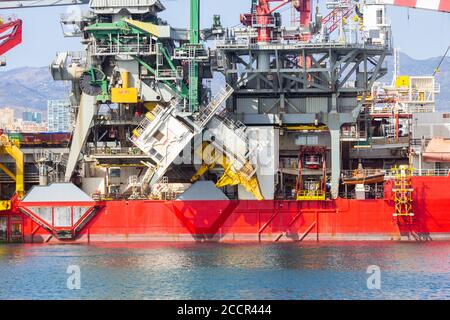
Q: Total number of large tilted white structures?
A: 1